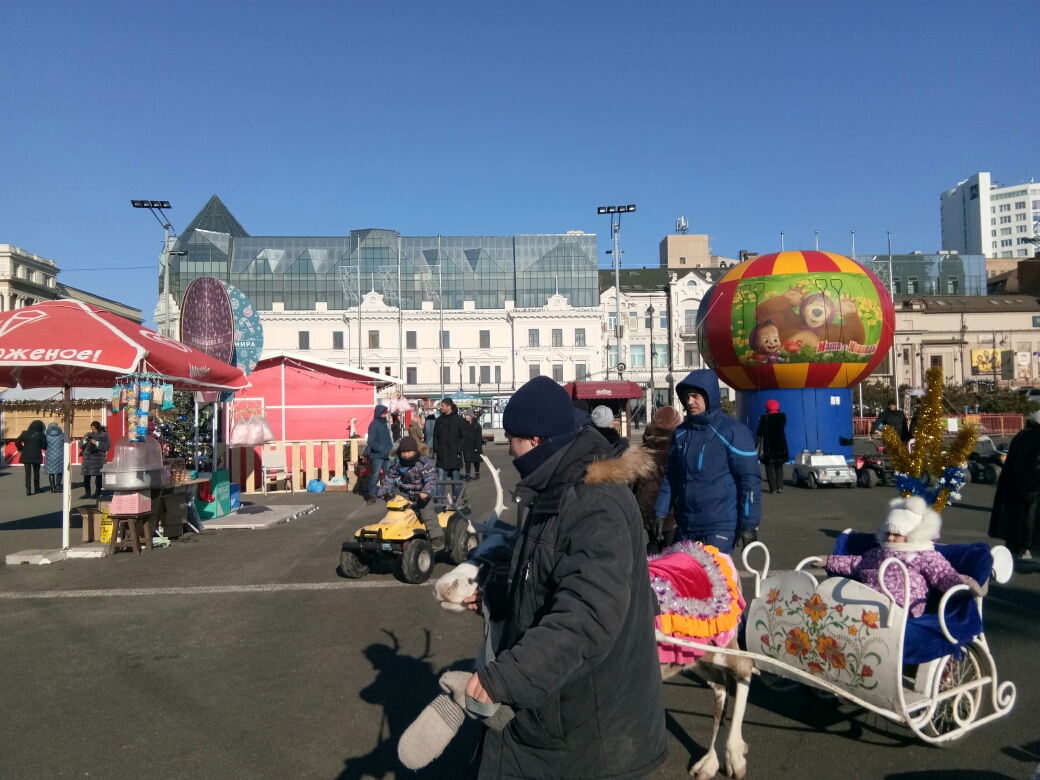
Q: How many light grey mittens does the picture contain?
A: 2